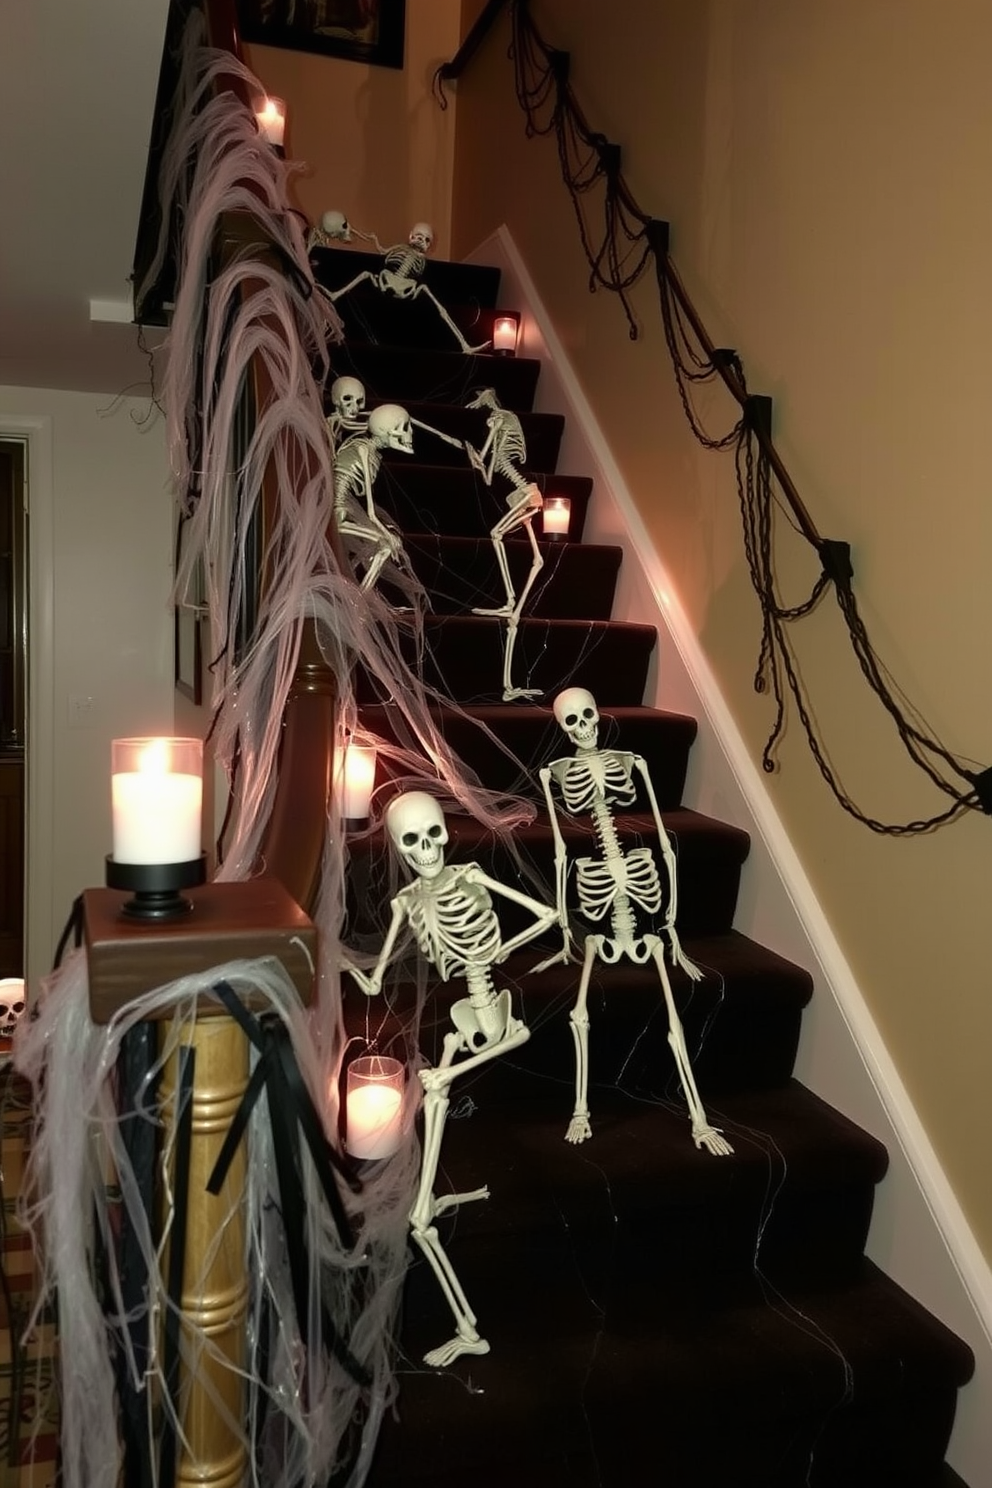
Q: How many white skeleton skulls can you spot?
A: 7